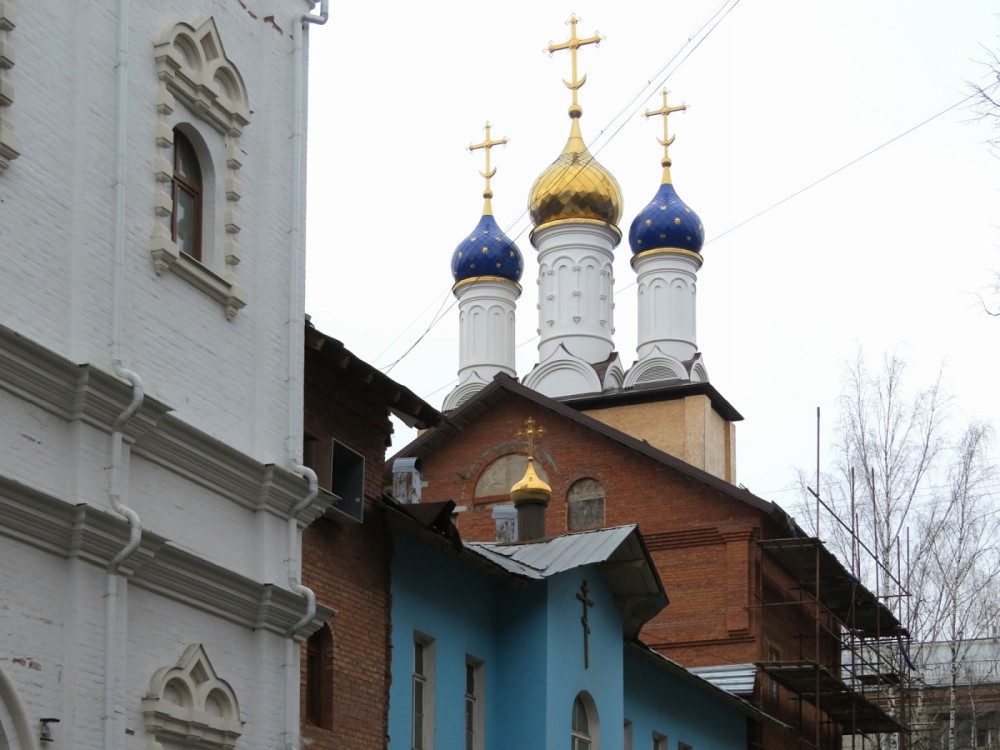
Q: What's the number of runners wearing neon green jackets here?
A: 0